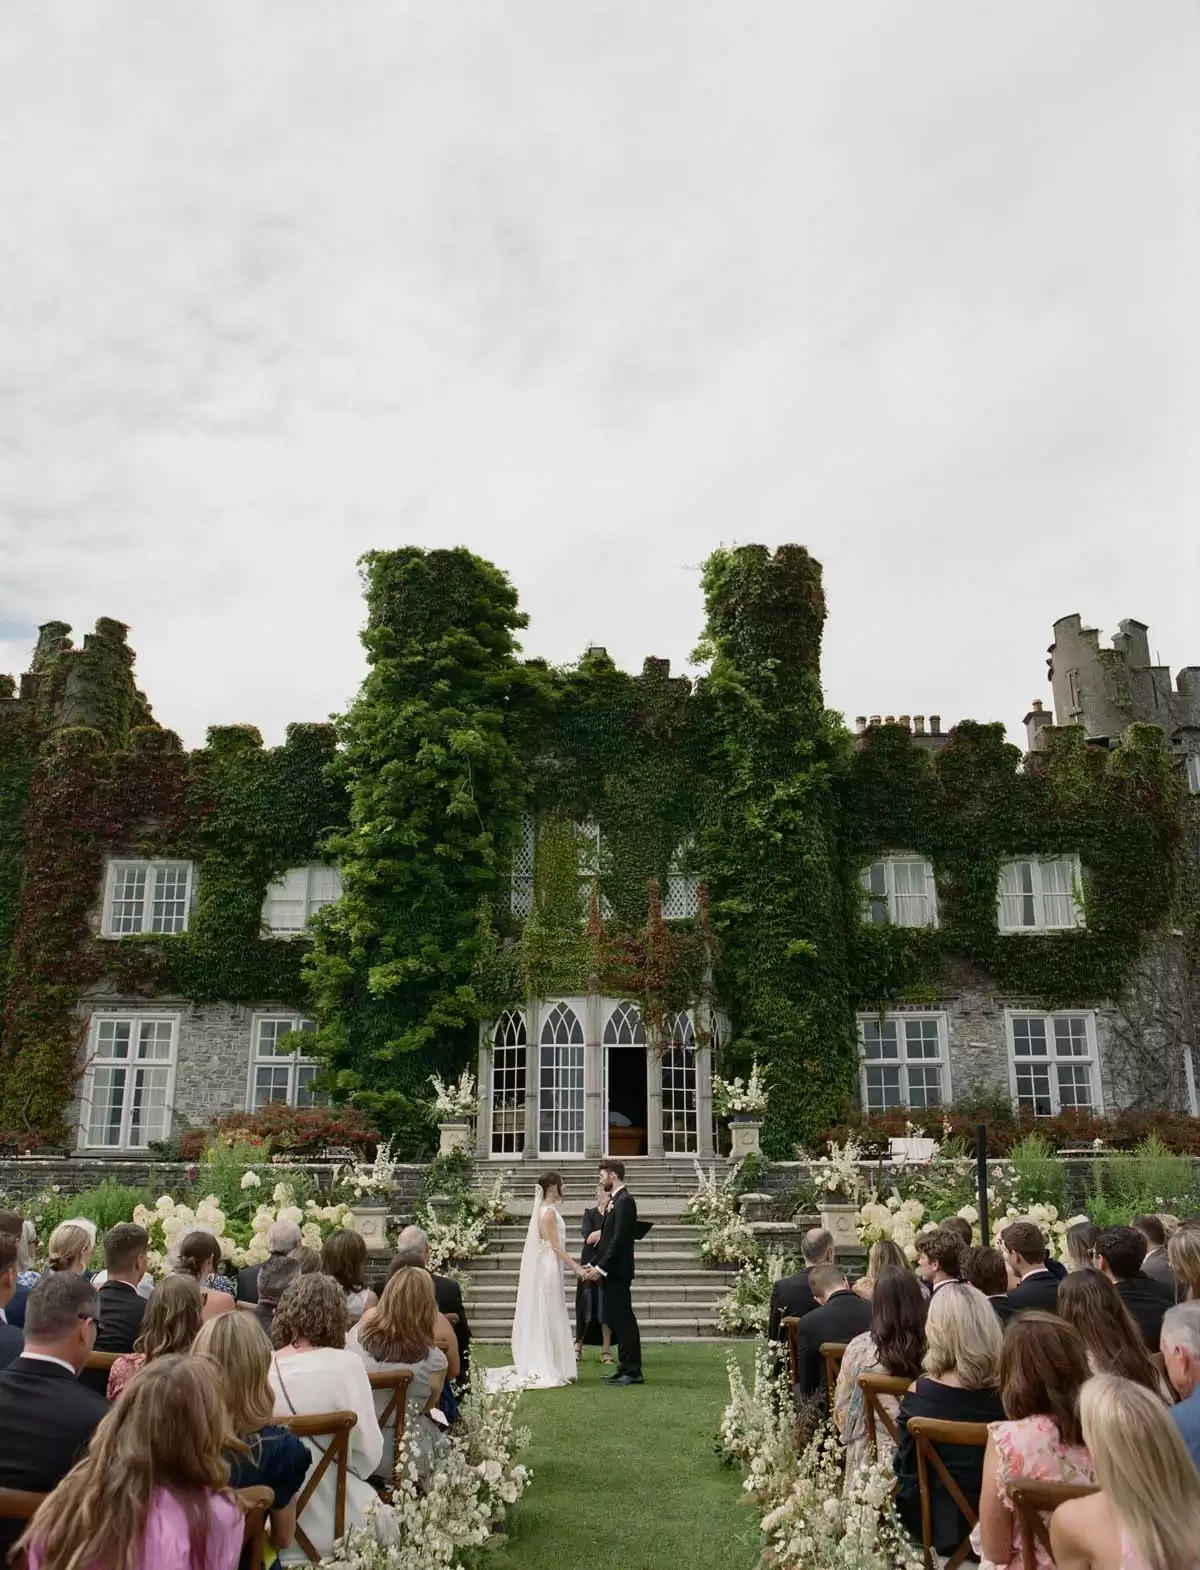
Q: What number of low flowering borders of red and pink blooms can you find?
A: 2